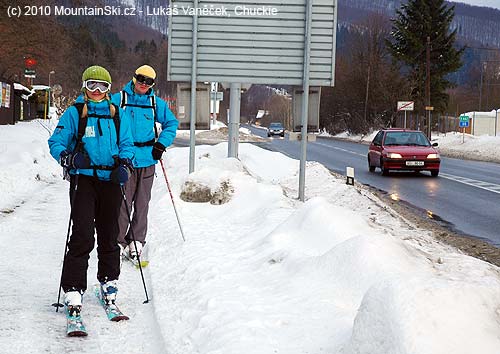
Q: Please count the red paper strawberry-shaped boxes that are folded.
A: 0